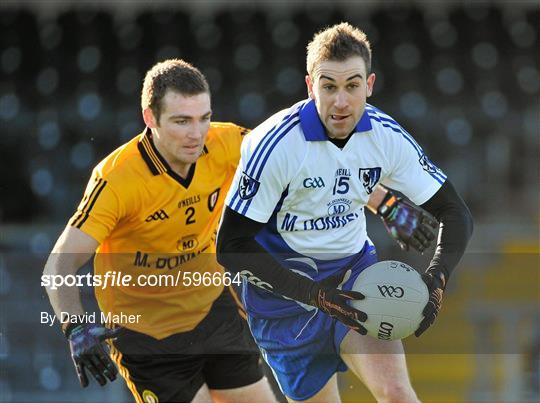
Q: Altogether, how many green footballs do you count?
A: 0